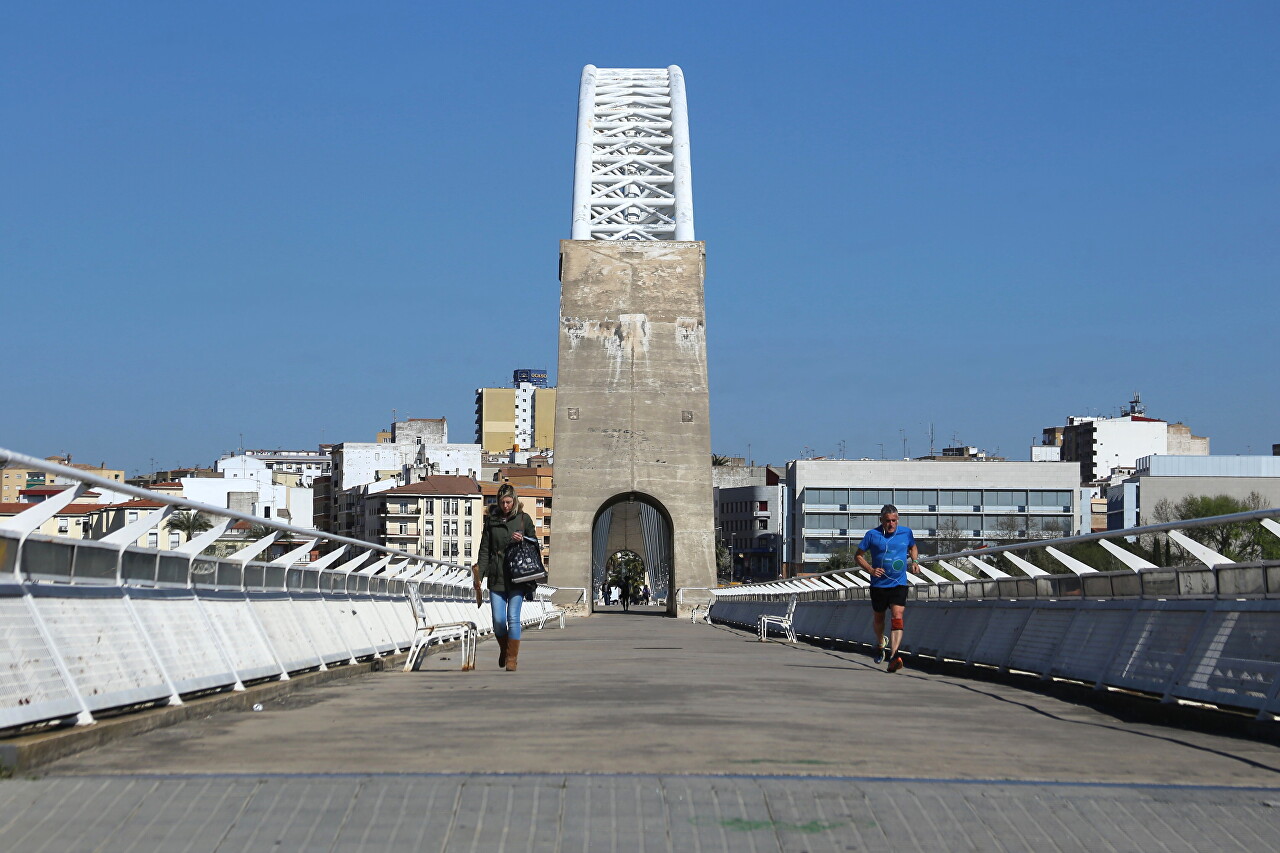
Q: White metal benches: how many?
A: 4